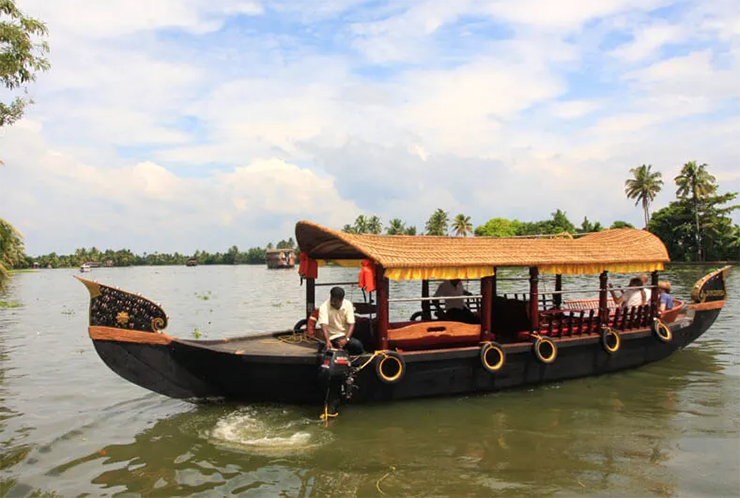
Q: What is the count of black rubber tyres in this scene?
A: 5